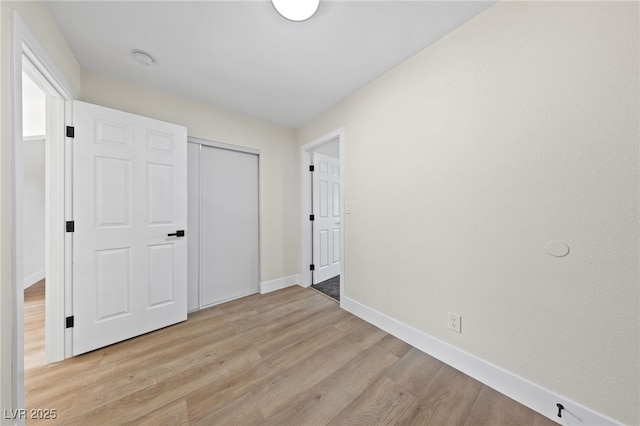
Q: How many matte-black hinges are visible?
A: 6